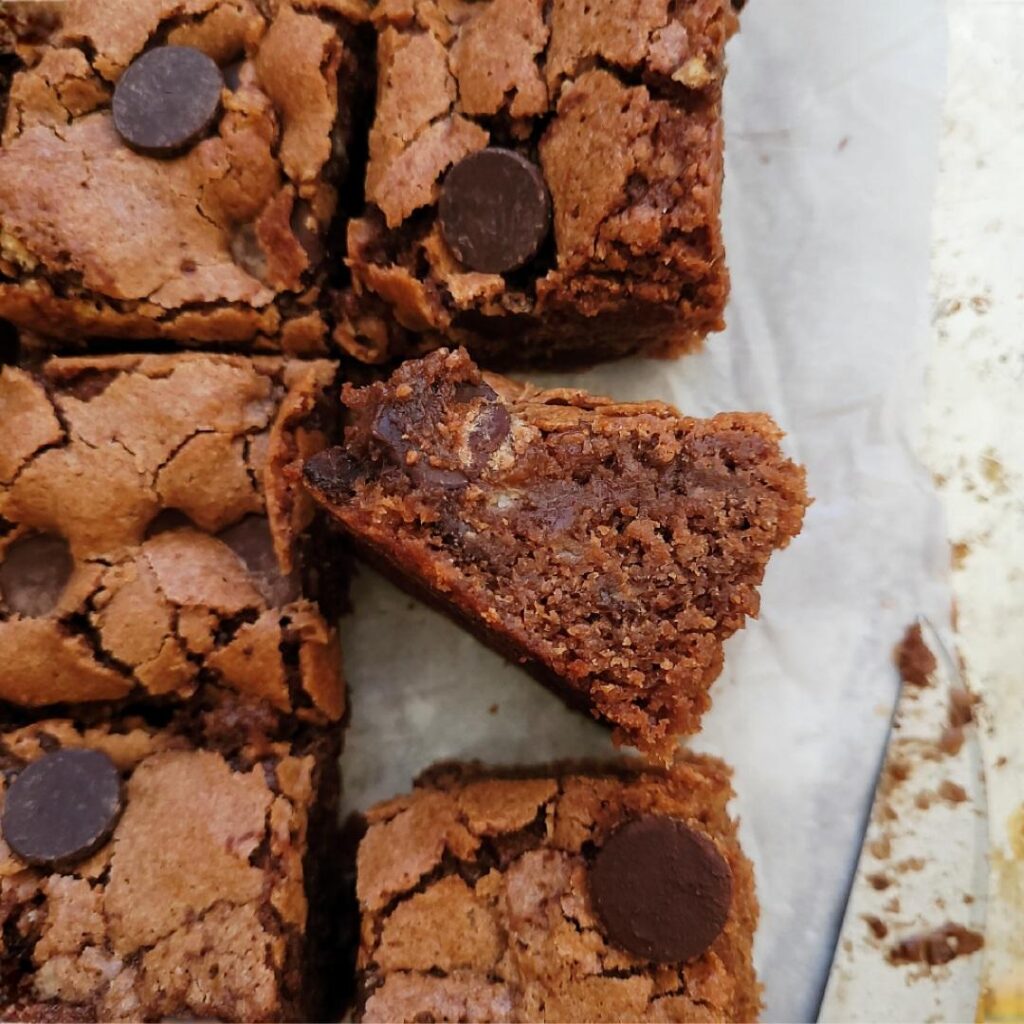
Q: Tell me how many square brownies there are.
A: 5